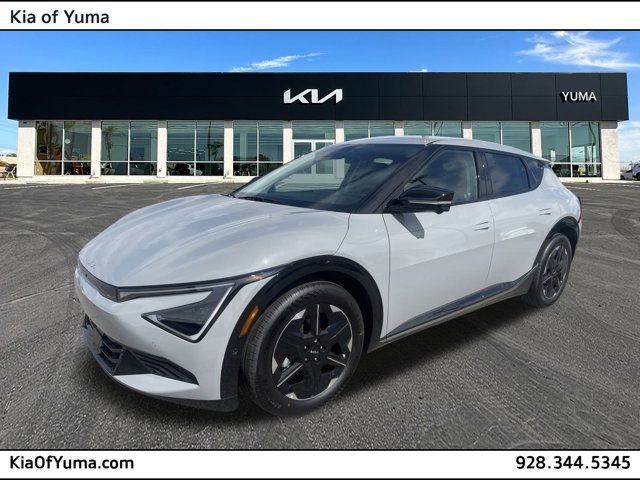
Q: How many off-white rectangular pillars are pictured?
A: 10